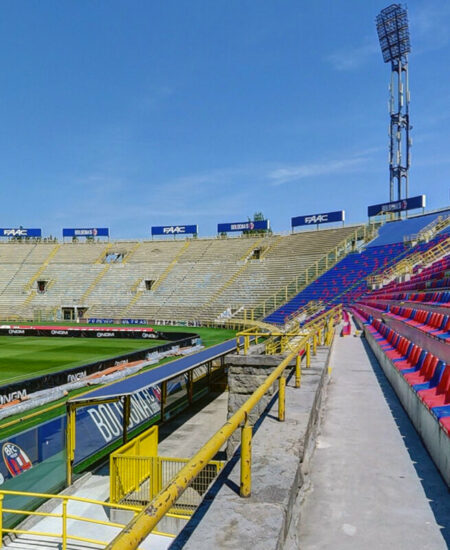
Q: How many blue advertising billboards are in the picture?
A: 6